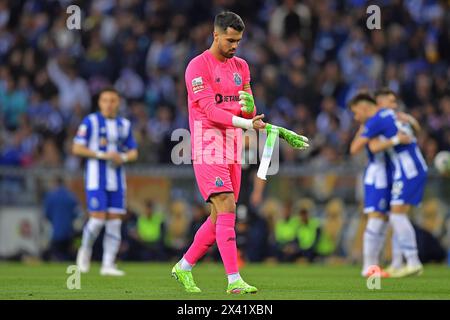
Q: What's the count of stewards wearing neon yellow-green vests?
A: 3